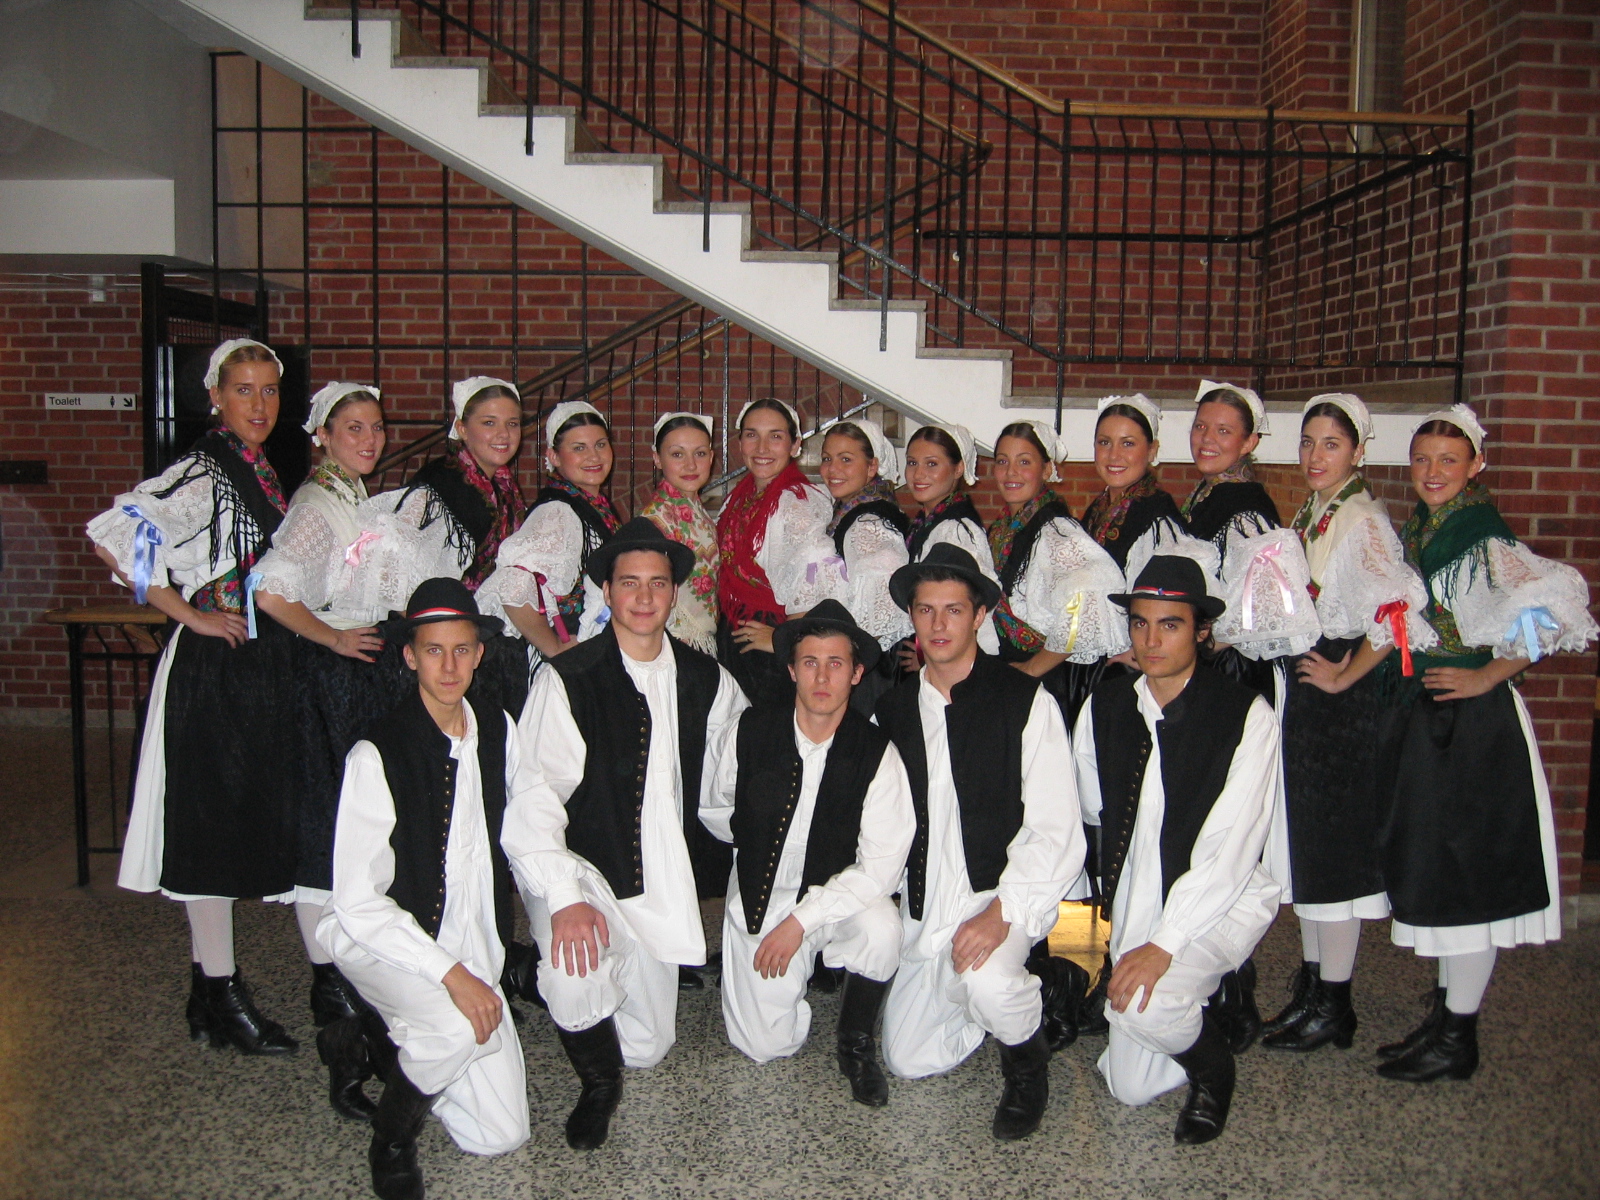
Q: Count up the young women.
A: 13